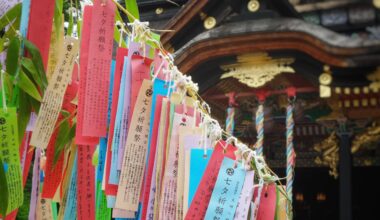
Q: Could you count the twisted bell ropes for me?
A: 3